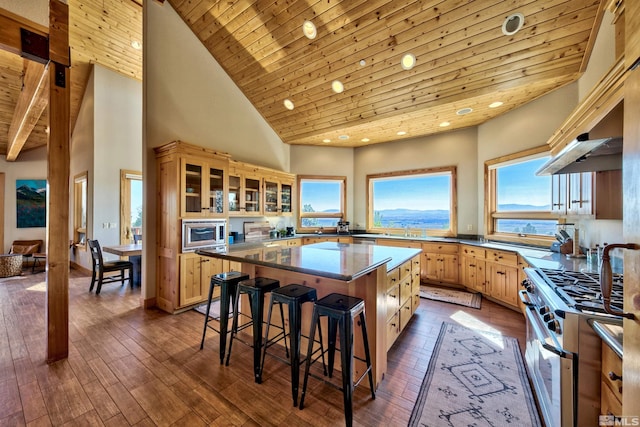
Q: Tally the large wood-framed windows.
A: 3